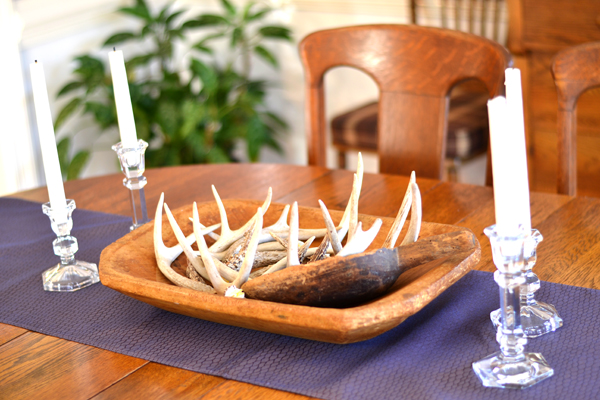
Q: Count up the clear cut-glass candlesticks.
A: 4